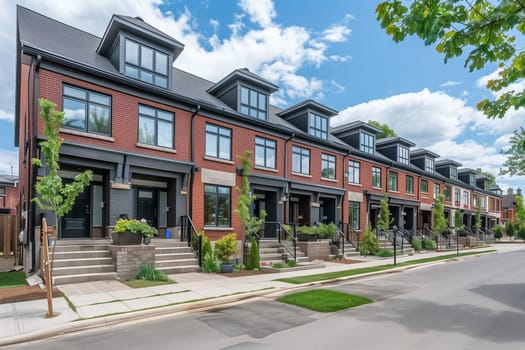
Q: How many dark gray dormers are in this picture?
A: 10